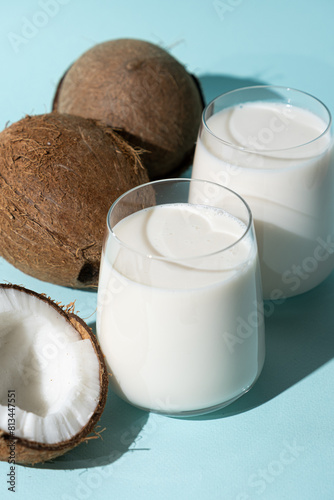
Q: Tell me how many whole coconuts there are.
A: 2